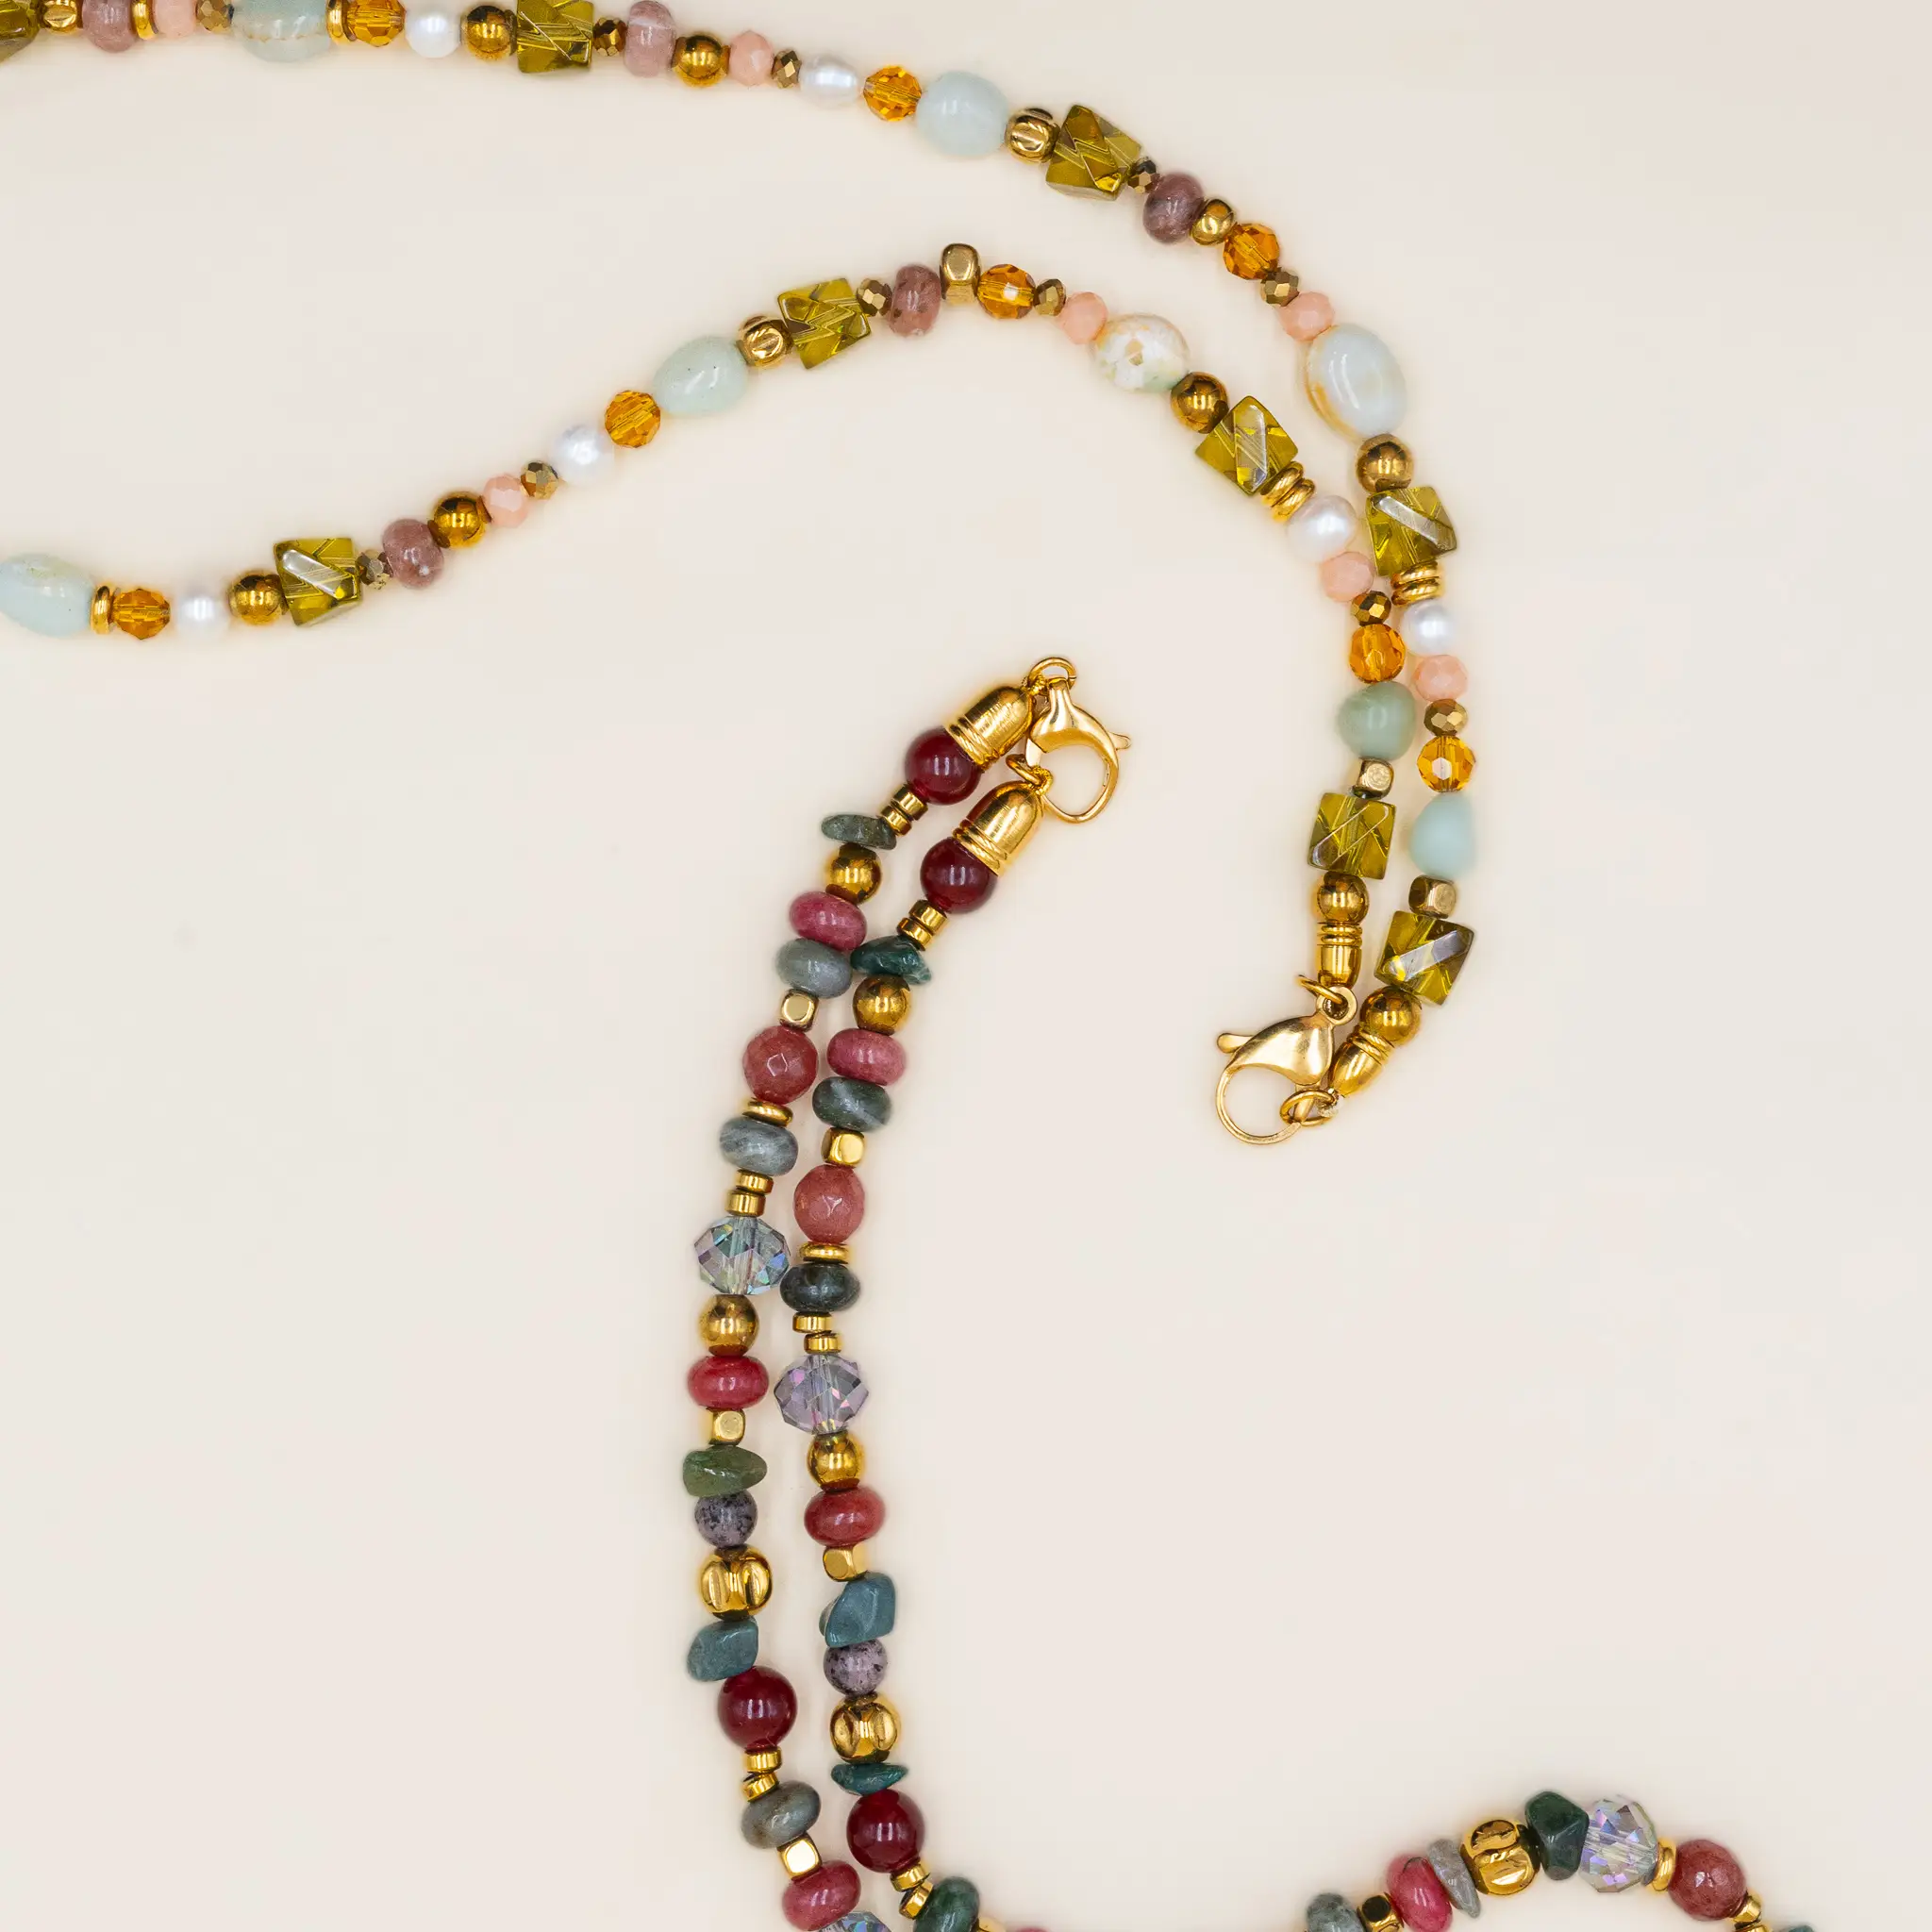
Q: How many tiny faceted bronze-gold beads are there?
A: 11